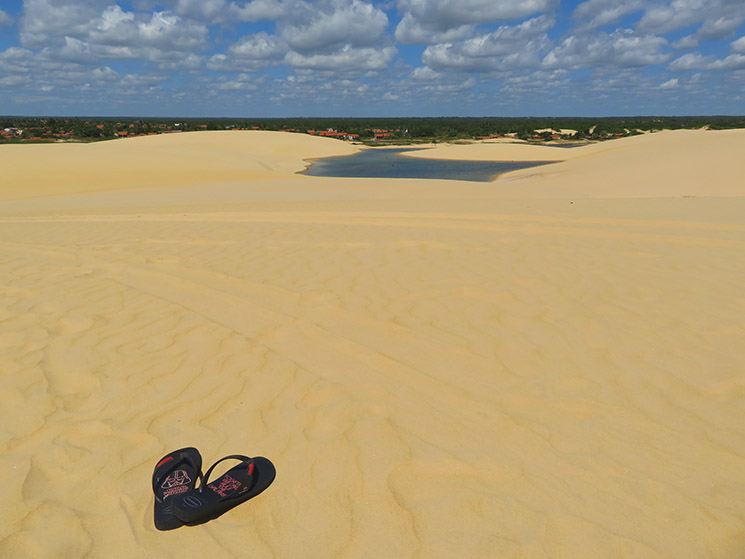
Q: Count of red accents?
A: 2